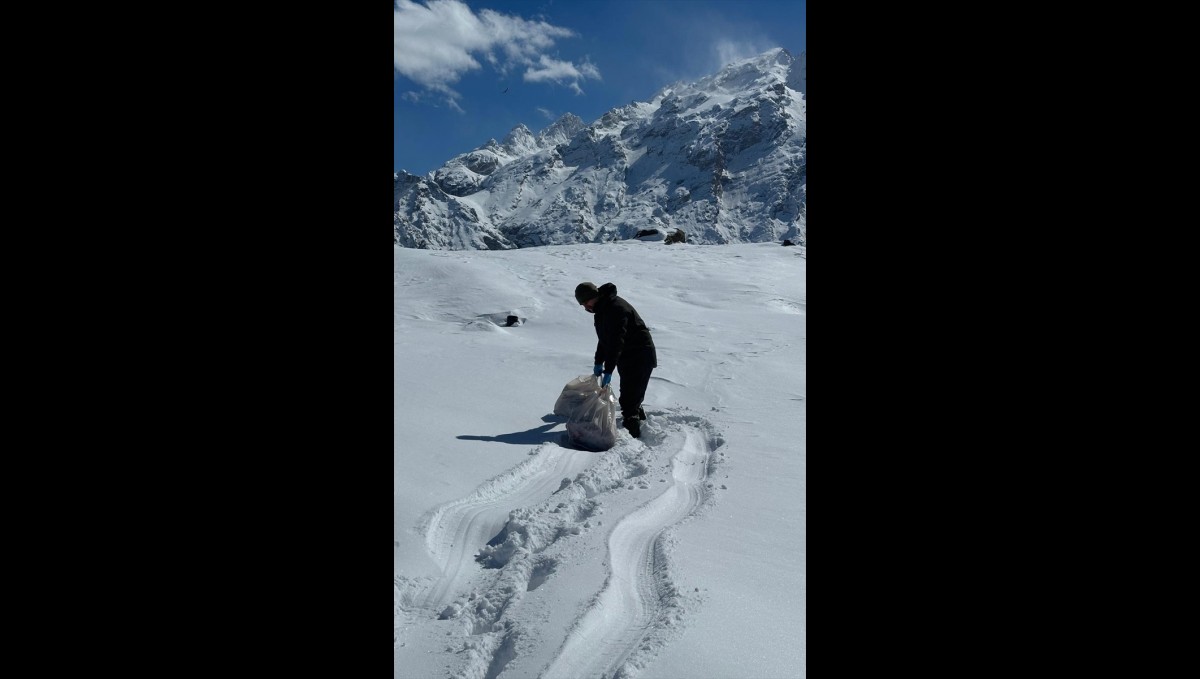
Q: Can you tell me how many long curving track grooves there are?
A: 2